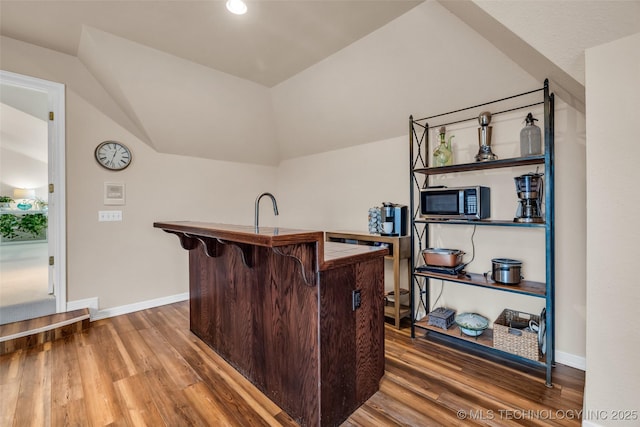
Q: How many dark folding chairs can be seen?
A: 0